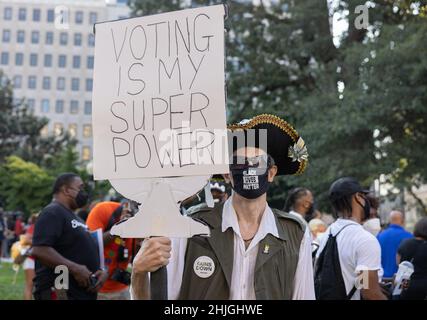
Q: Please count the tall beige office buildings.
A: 1